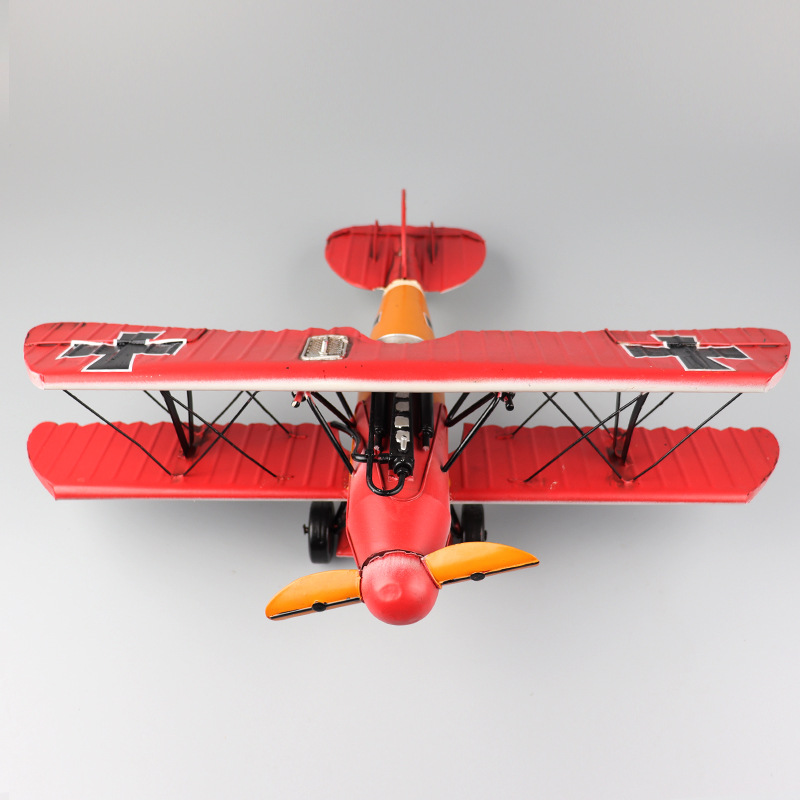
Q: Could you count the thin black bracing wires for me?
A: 12